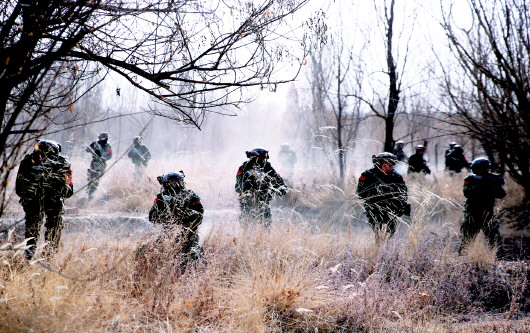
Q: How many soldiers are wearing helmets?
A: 12